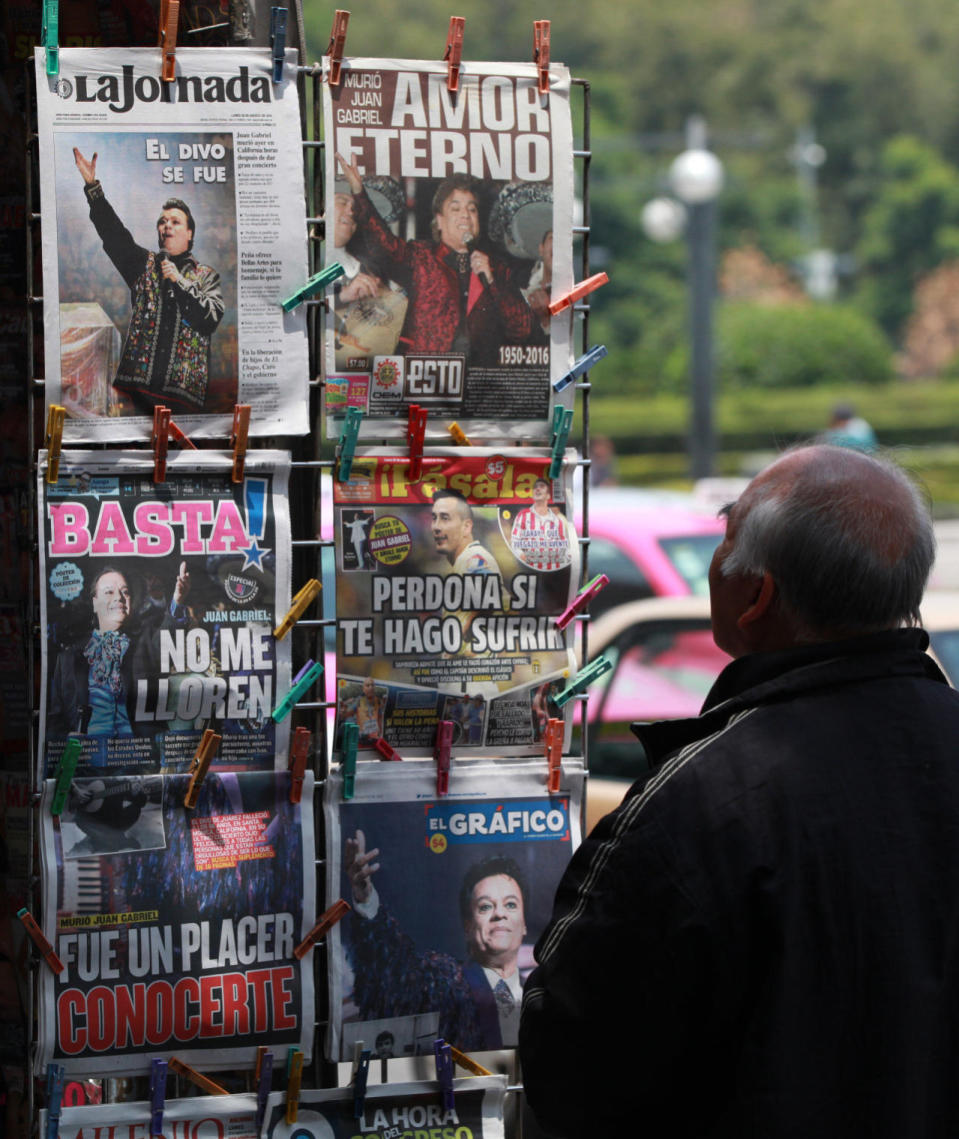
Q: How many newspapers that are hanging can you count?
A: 8